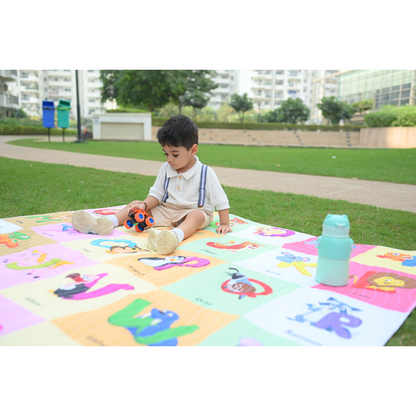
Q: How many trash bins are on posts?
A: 2